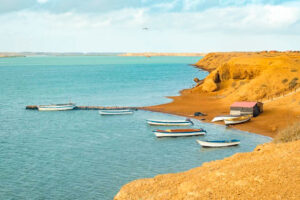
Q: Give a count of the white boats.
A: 7